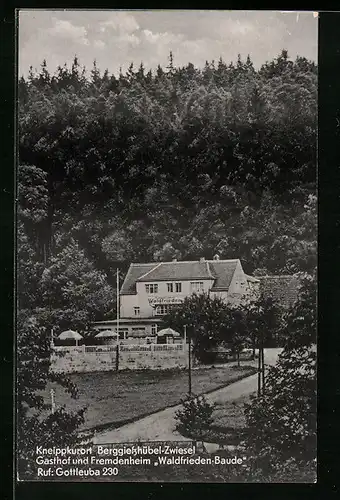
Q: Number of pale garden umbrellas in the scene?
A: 3